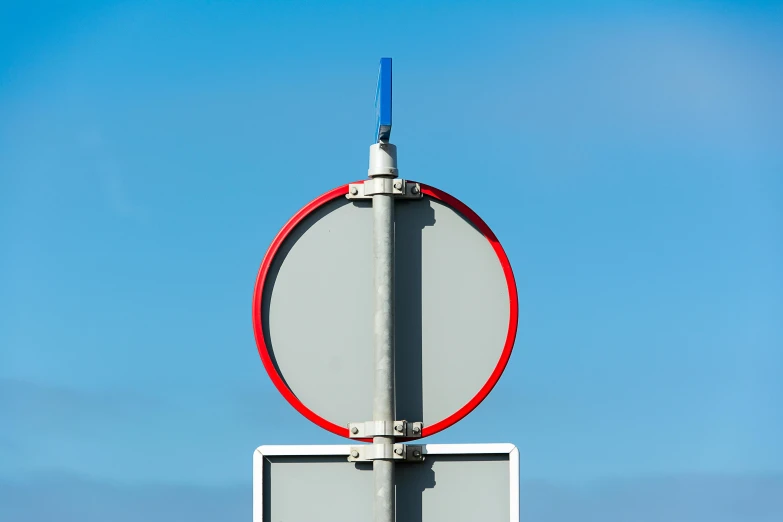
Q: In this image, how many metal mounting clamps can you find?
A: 3